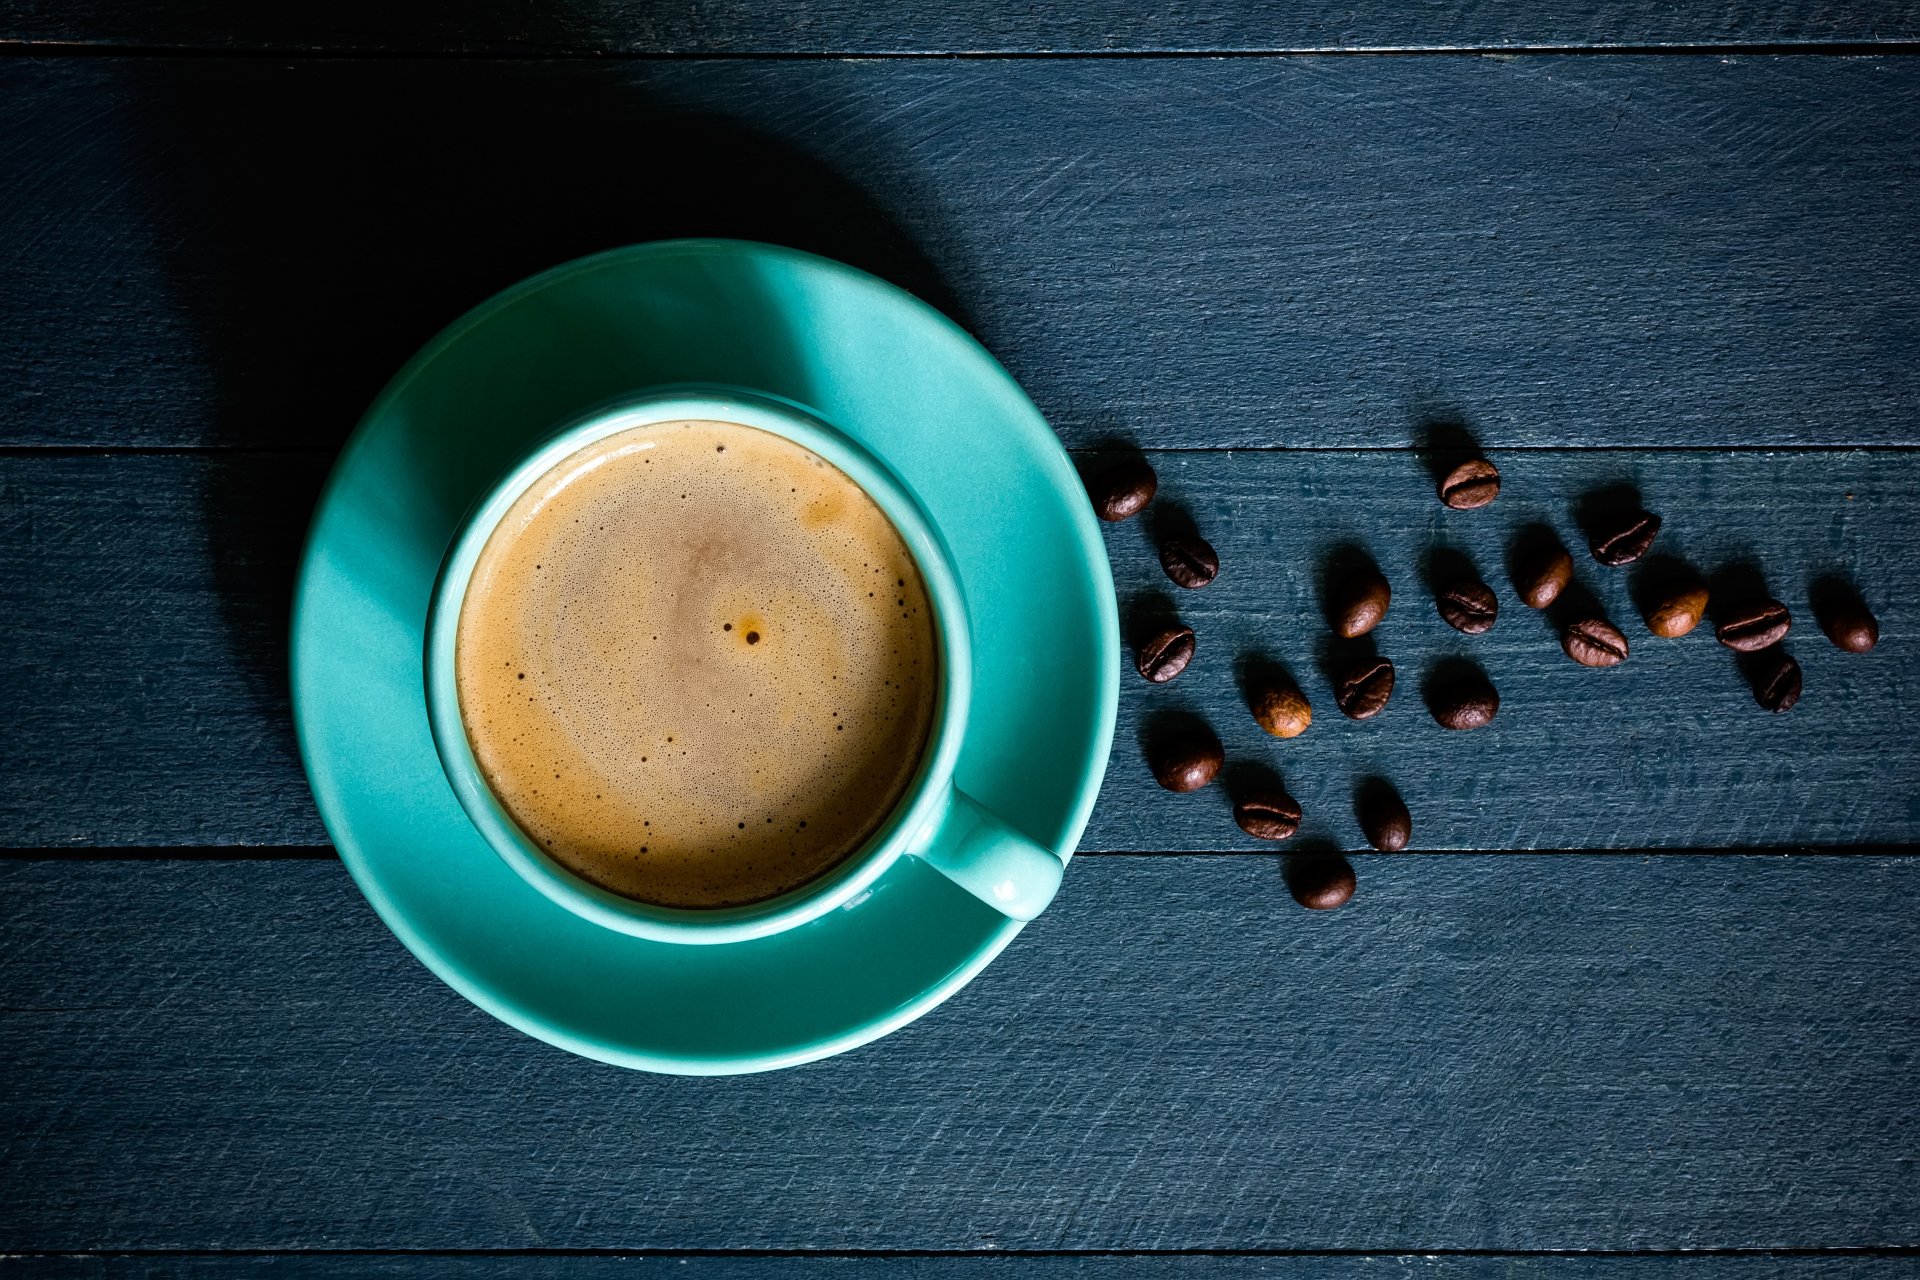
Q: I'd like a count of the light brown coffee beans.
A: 2